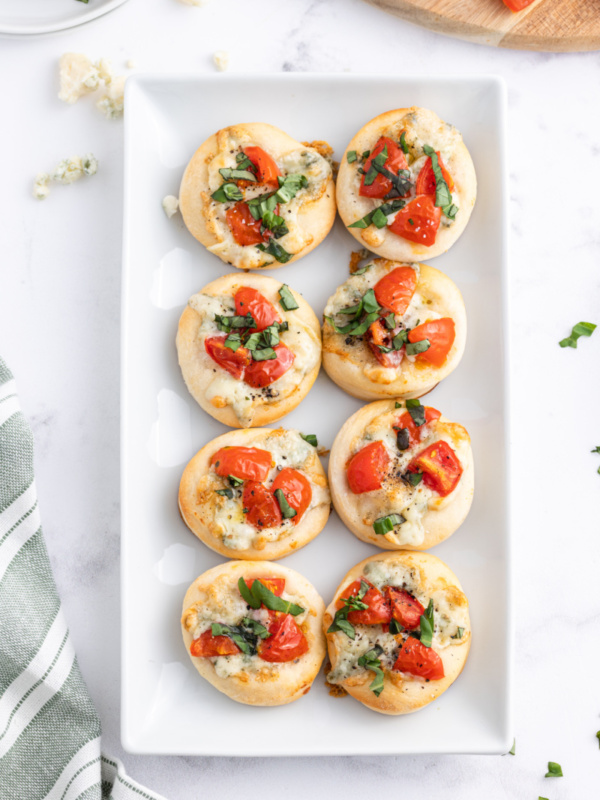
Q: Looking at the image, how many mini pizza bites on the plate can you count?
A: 8